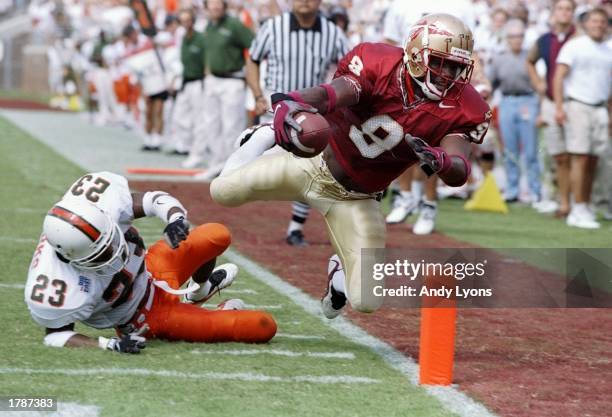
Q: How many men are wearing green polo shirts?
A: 2